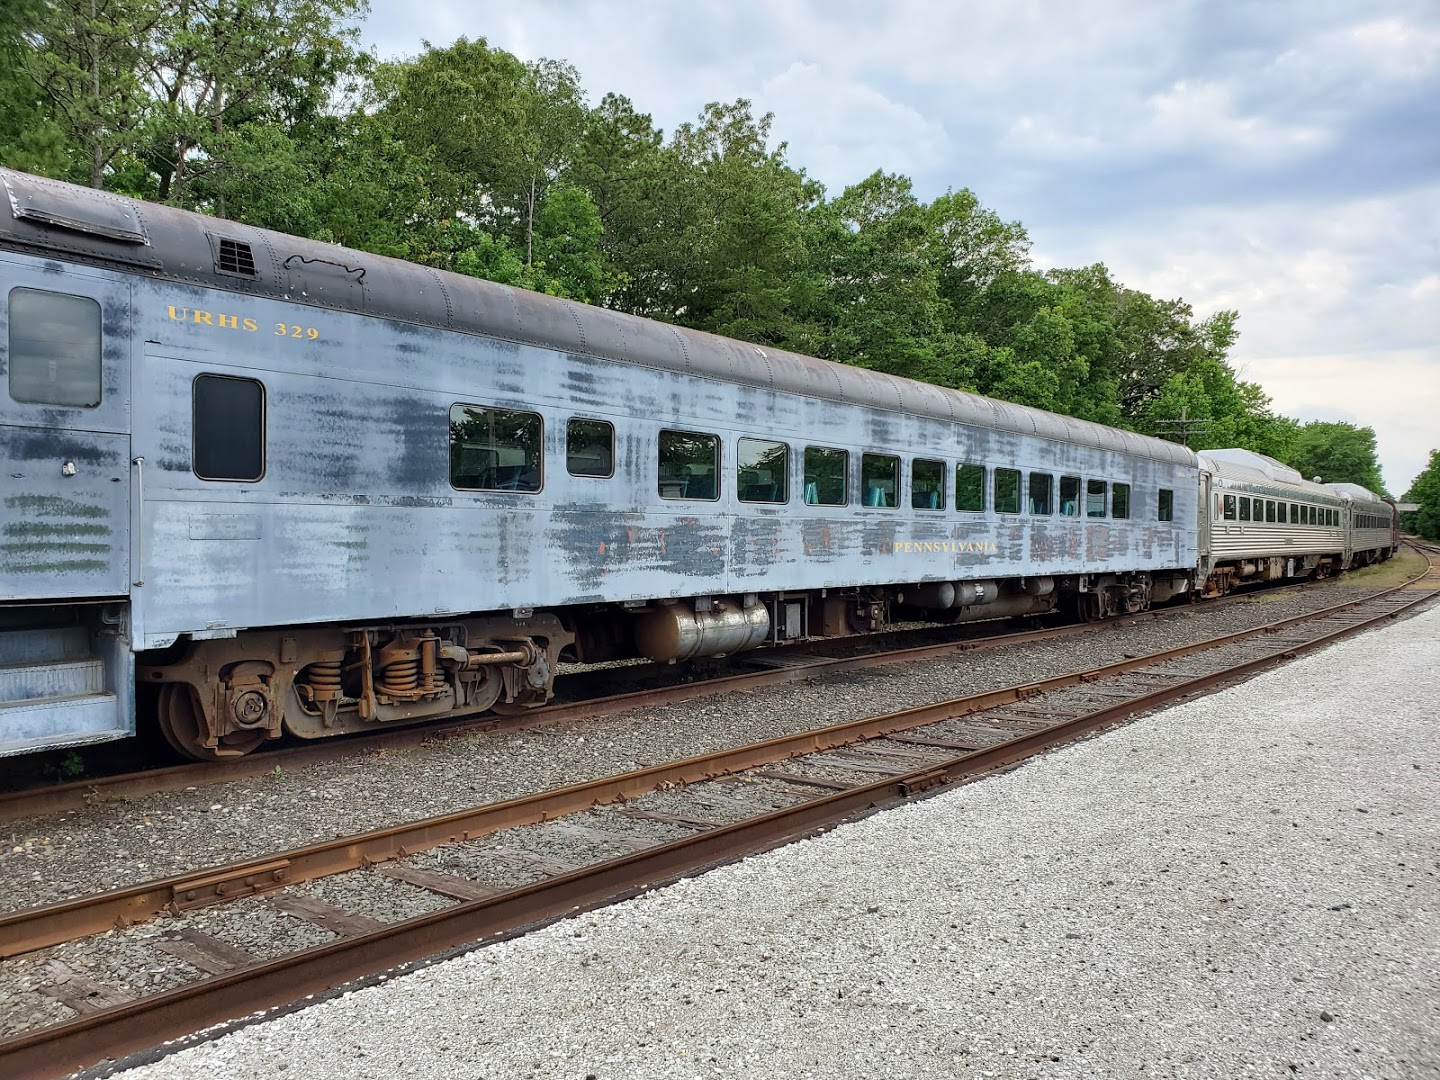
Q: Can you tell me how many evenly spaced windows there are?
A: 11